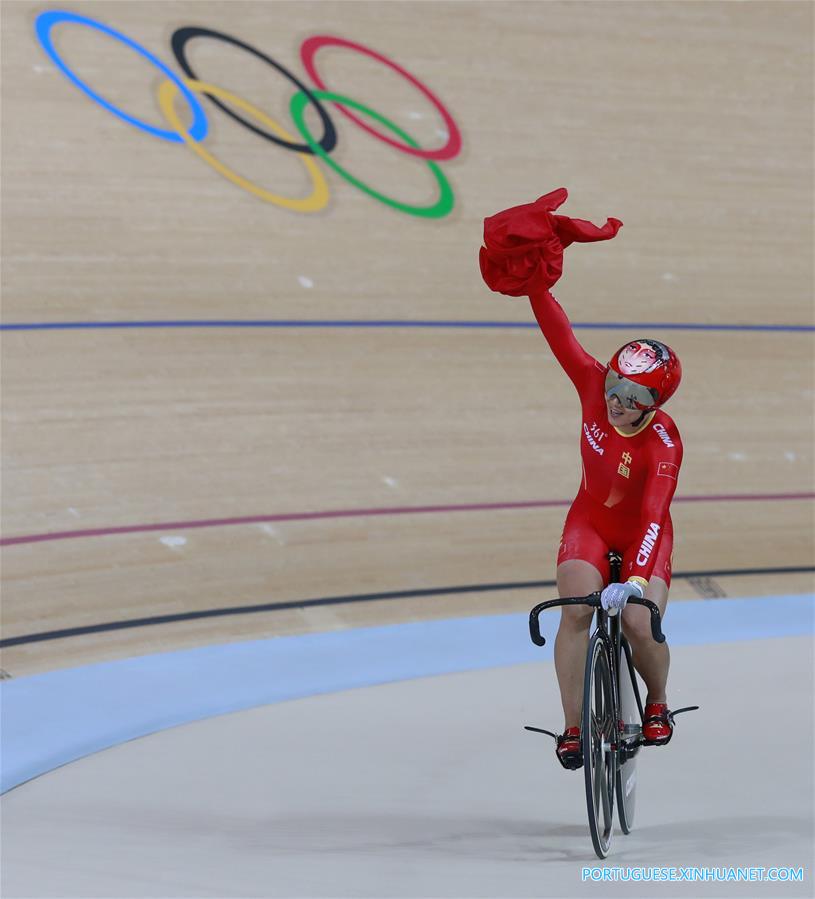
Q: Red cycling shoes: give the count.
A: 2